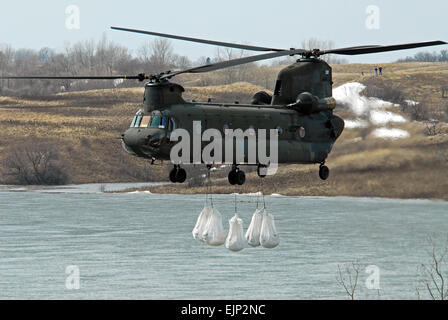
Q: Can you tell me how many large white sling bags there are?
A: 5